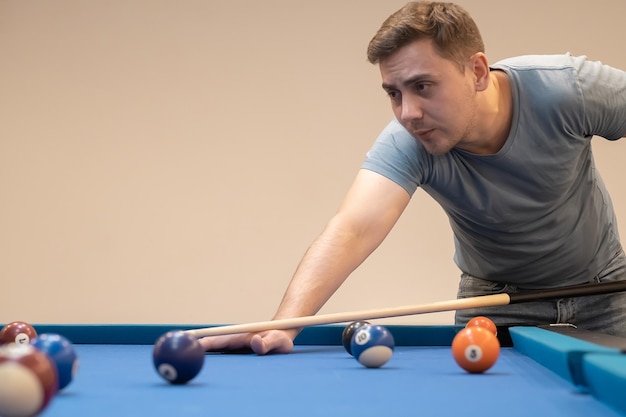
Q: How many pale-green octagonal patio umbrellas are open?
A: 0